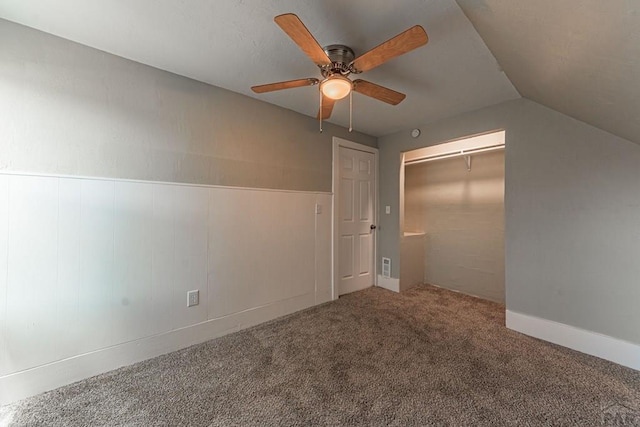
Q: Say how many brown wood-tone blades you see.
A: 5